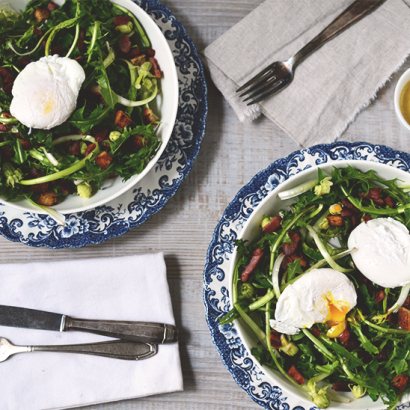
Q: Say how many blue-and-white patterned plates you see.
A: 2